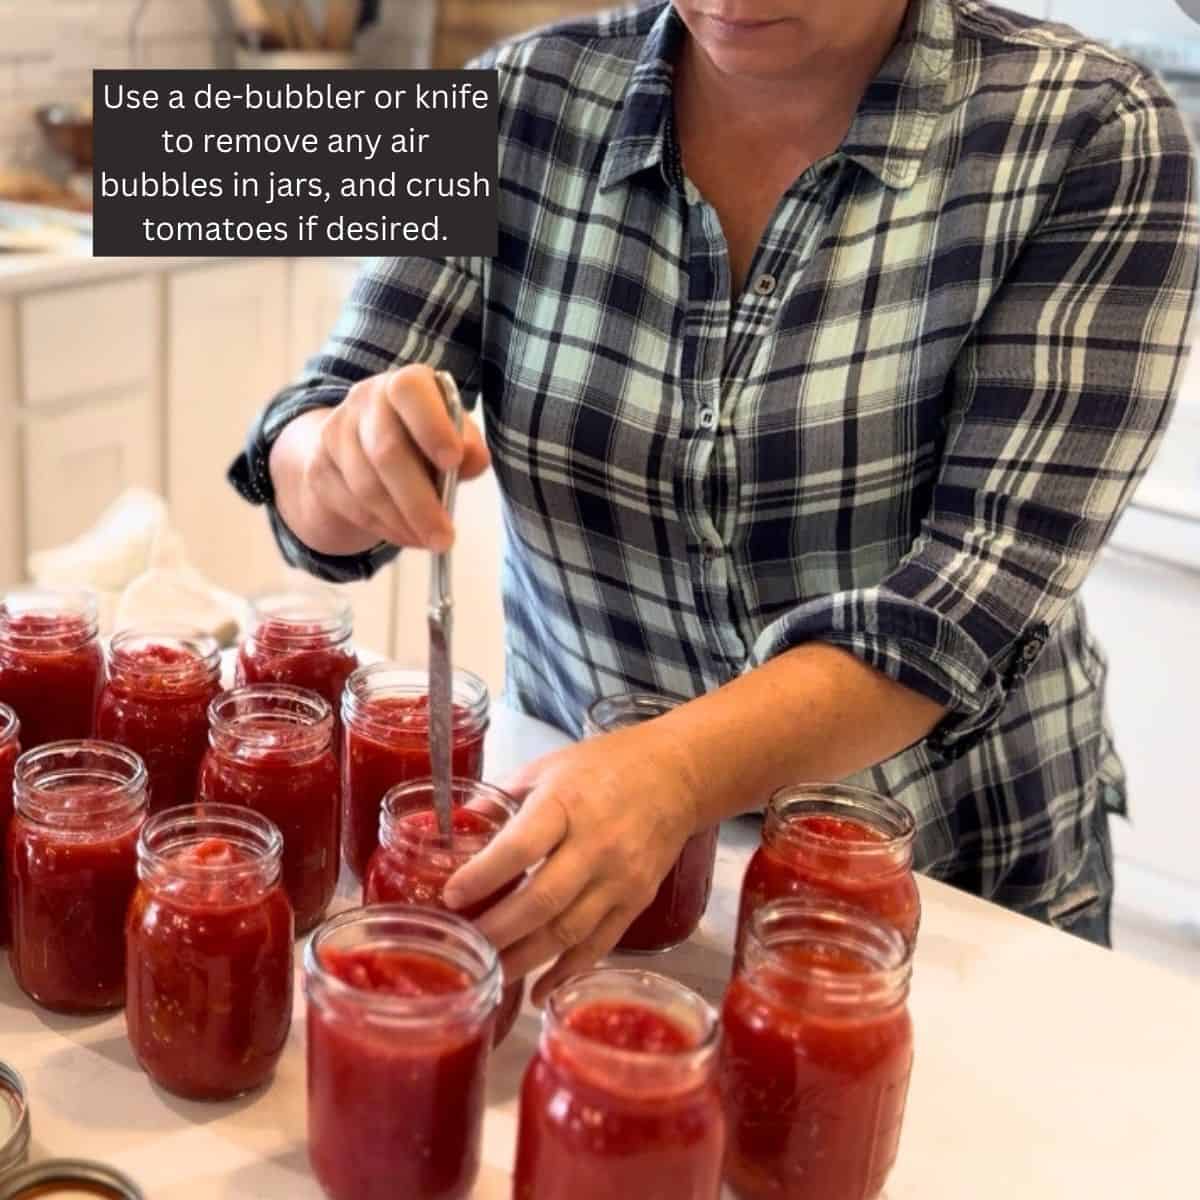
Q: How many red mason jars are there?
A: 14